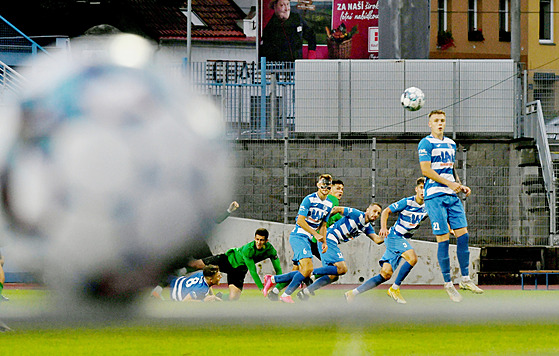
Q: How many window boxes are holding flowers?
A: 2